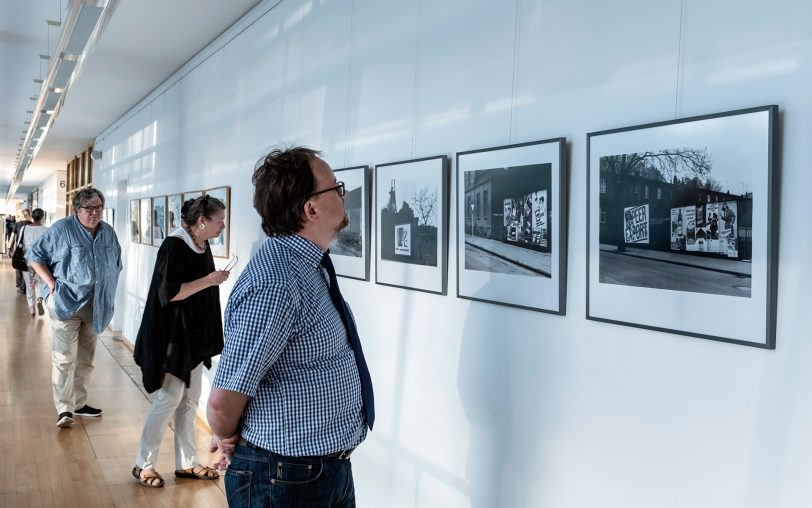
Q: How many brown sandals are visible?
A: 2